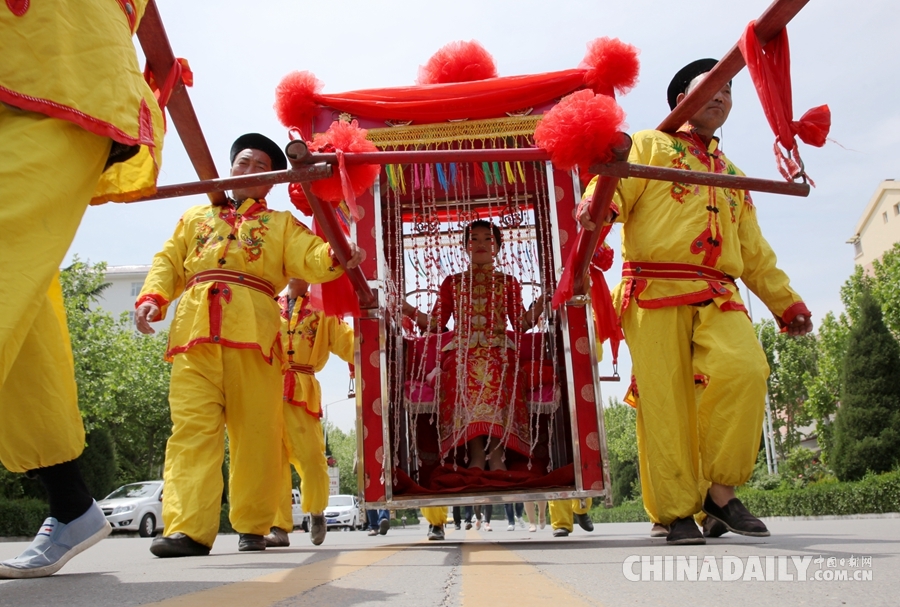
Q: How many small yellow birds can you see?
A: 0